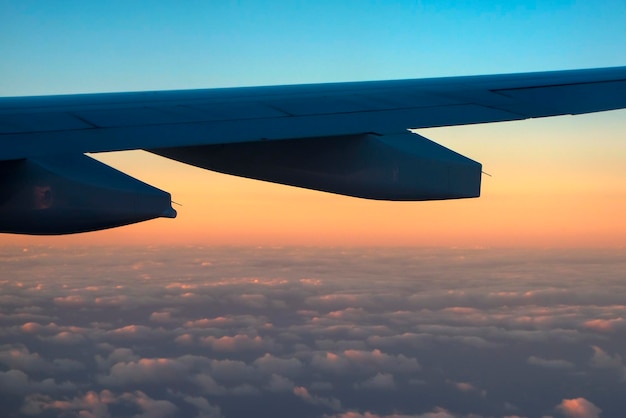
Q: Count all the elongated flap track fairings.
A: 2